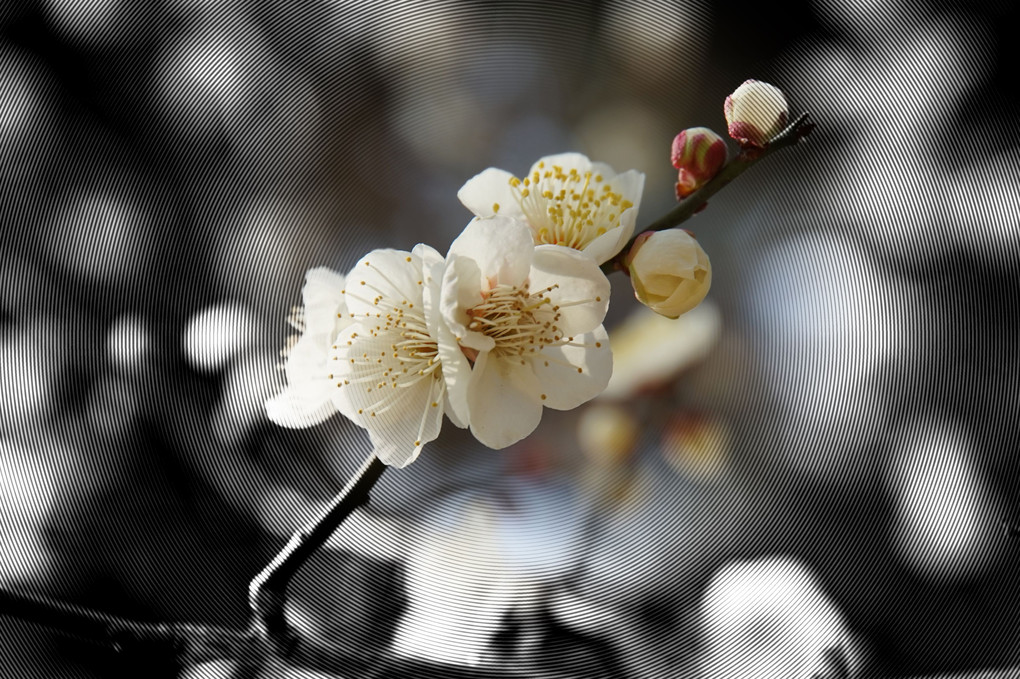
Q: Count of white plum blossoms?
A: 4